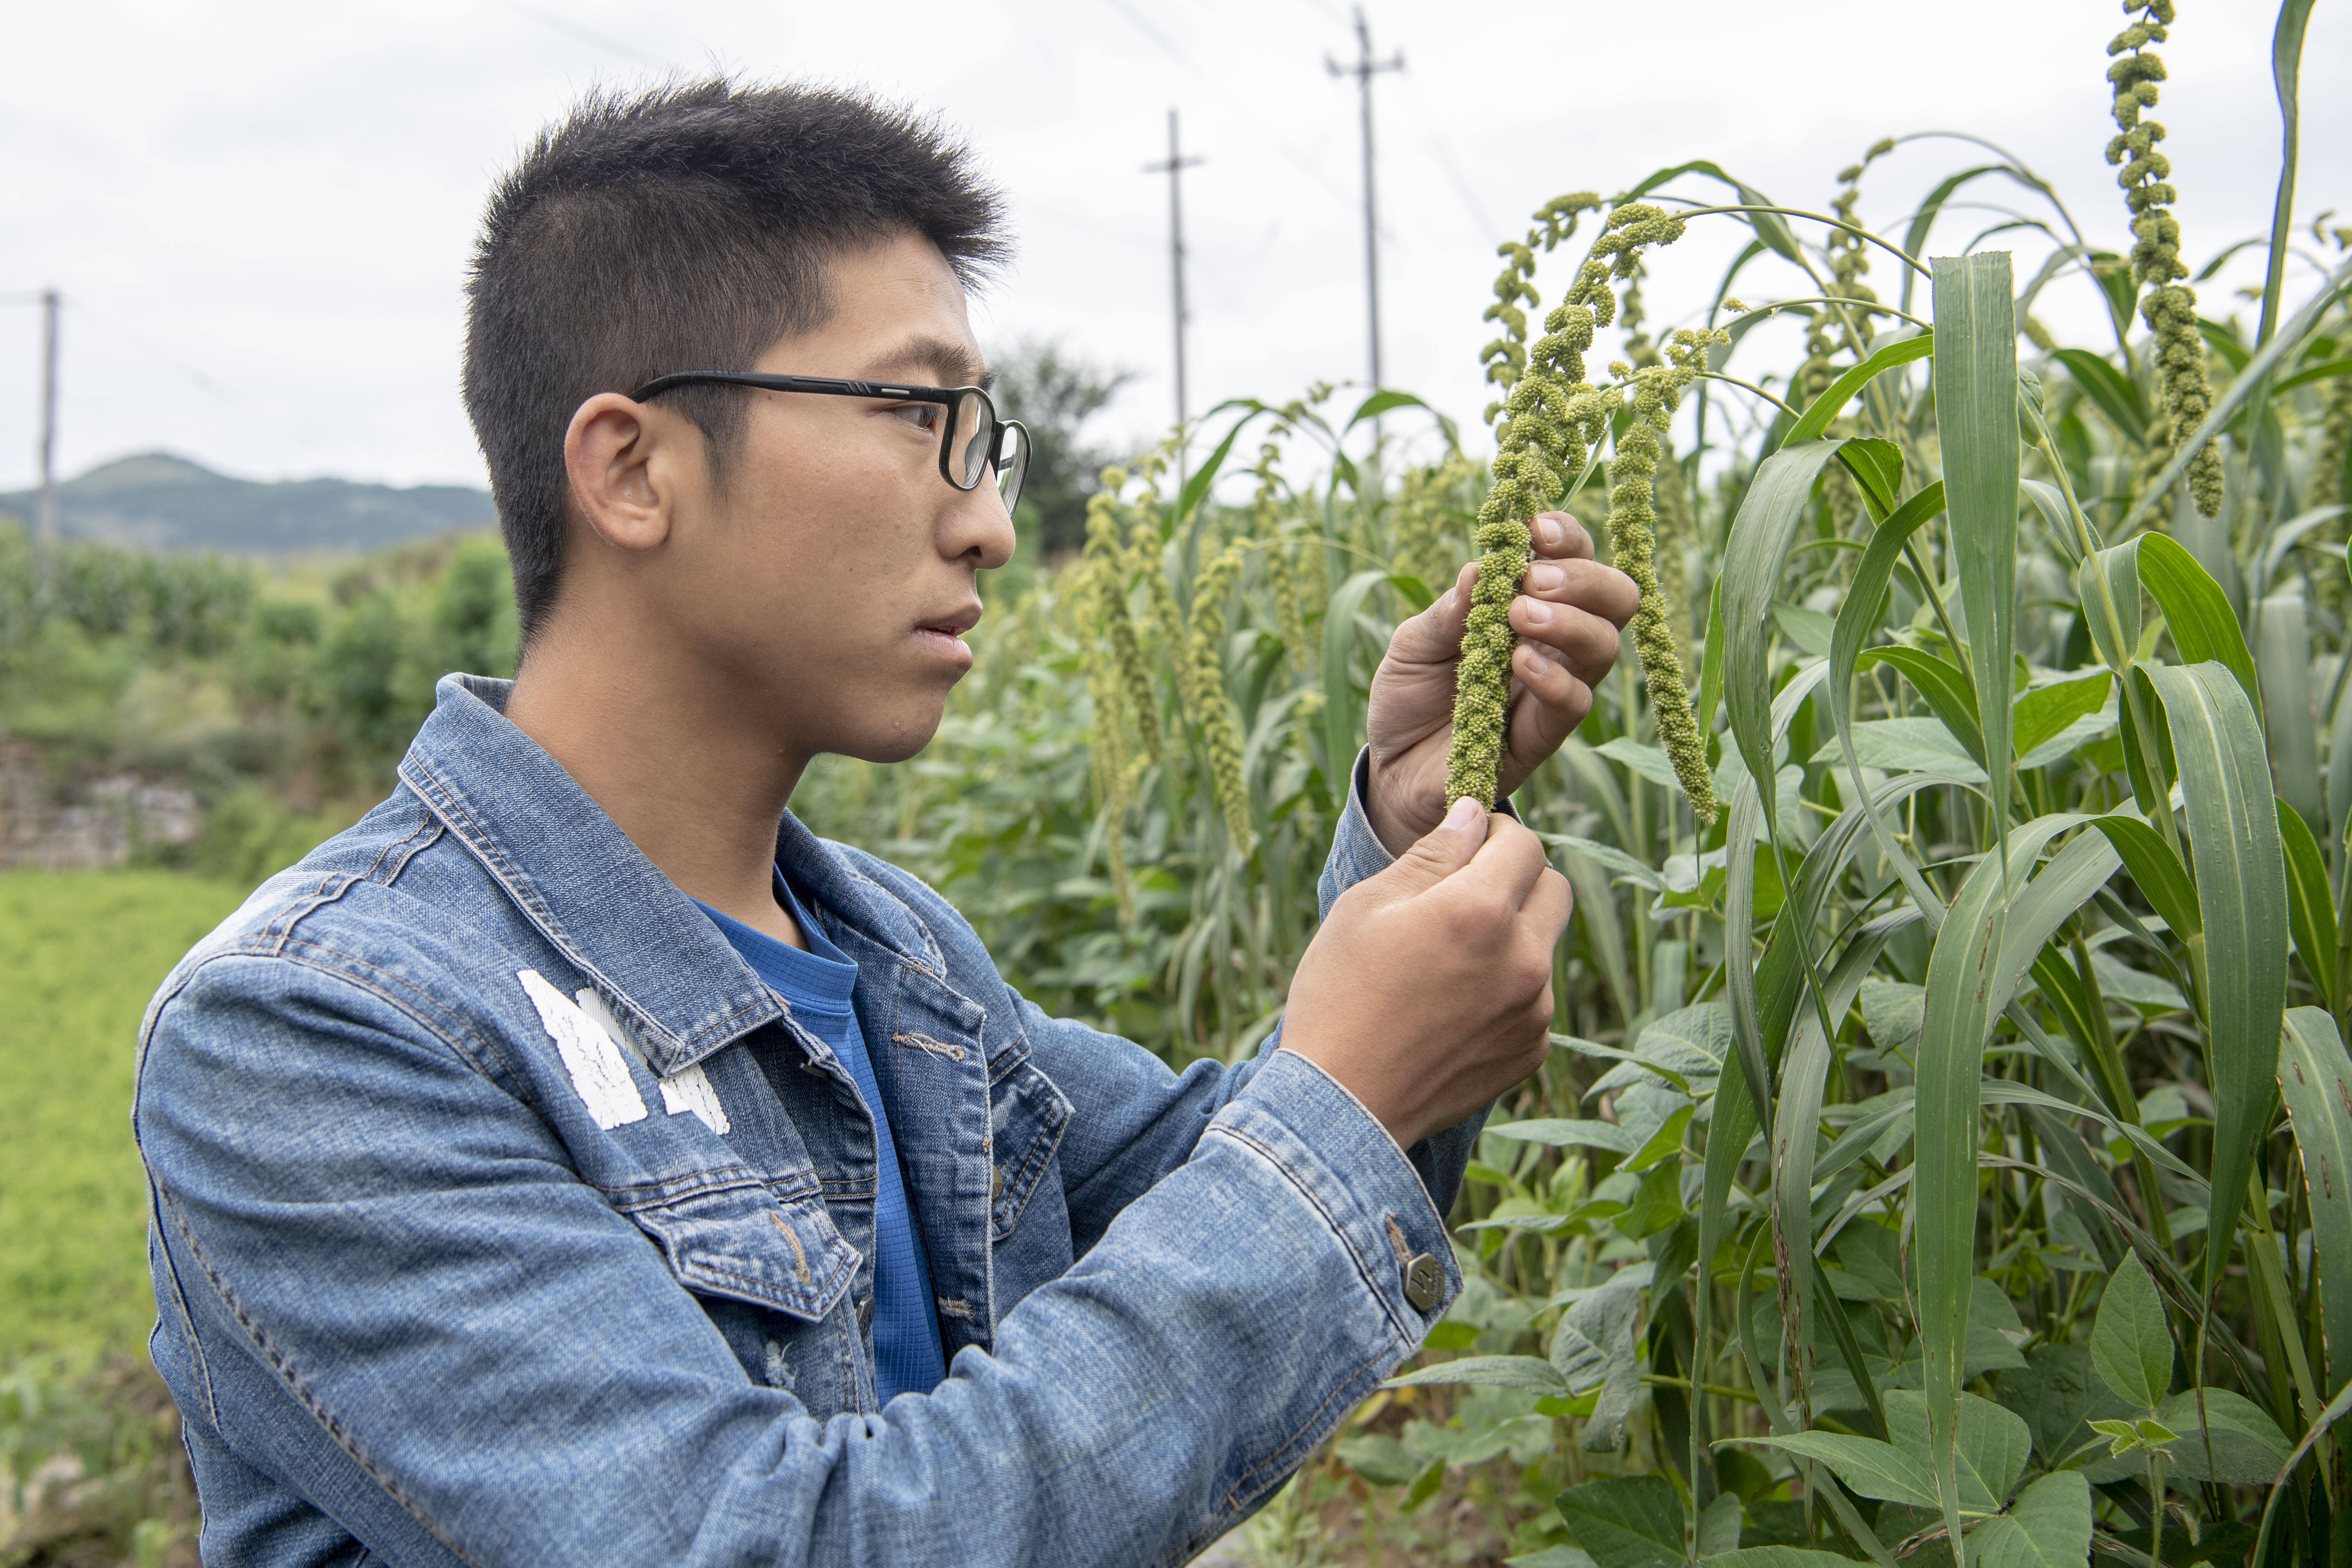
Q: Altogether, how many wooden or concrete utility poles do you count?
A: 3